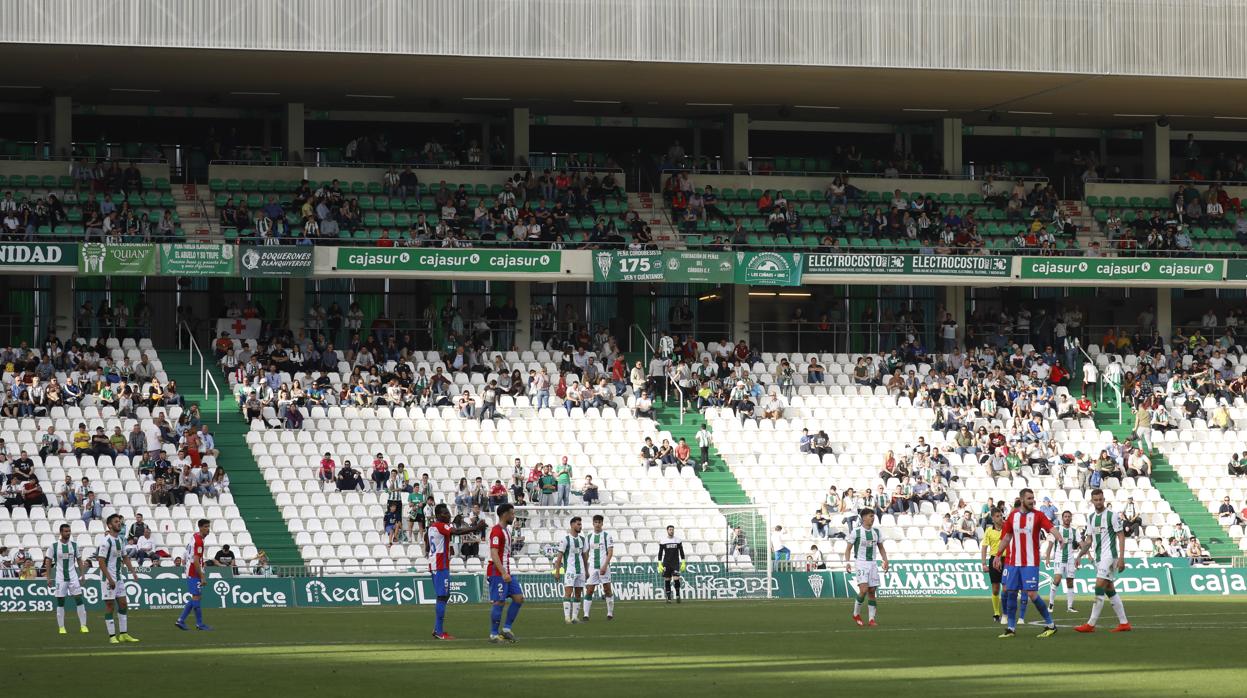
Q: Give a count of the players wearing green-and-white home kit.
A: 7